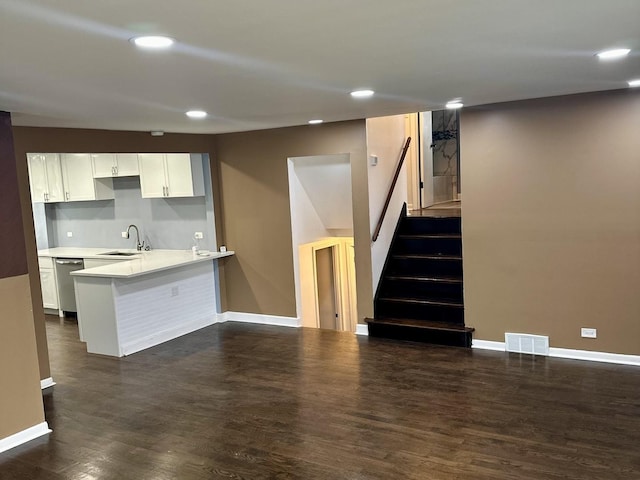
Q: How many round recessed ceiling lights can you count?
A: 7